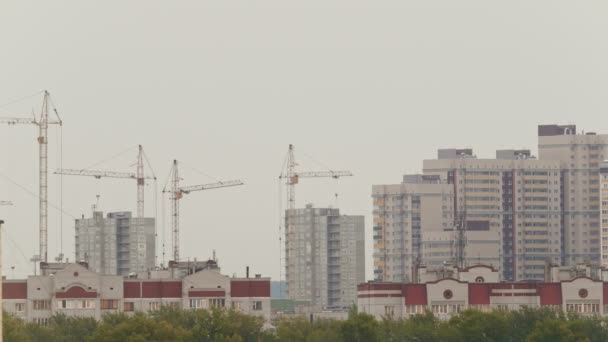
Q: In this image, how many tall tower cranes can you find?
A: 4